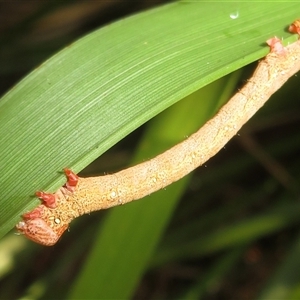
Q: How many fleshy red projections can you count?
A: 5